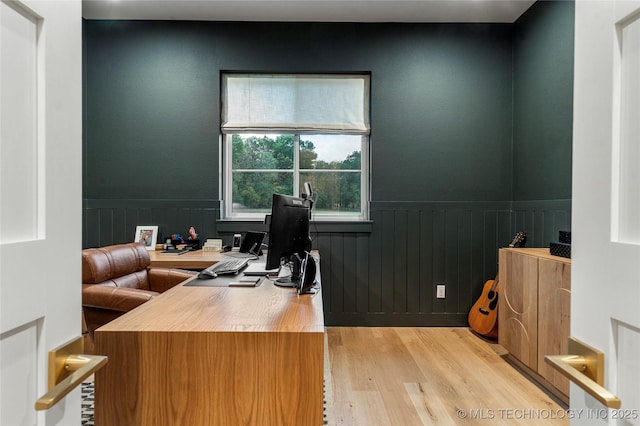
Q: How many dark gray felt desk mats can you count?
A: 1